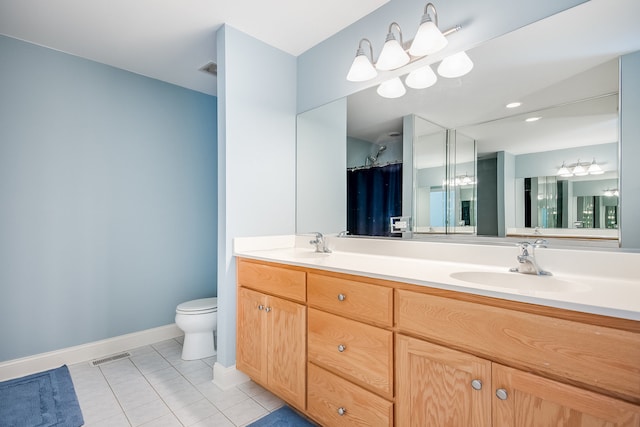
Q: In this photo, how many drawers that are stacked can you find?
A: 3